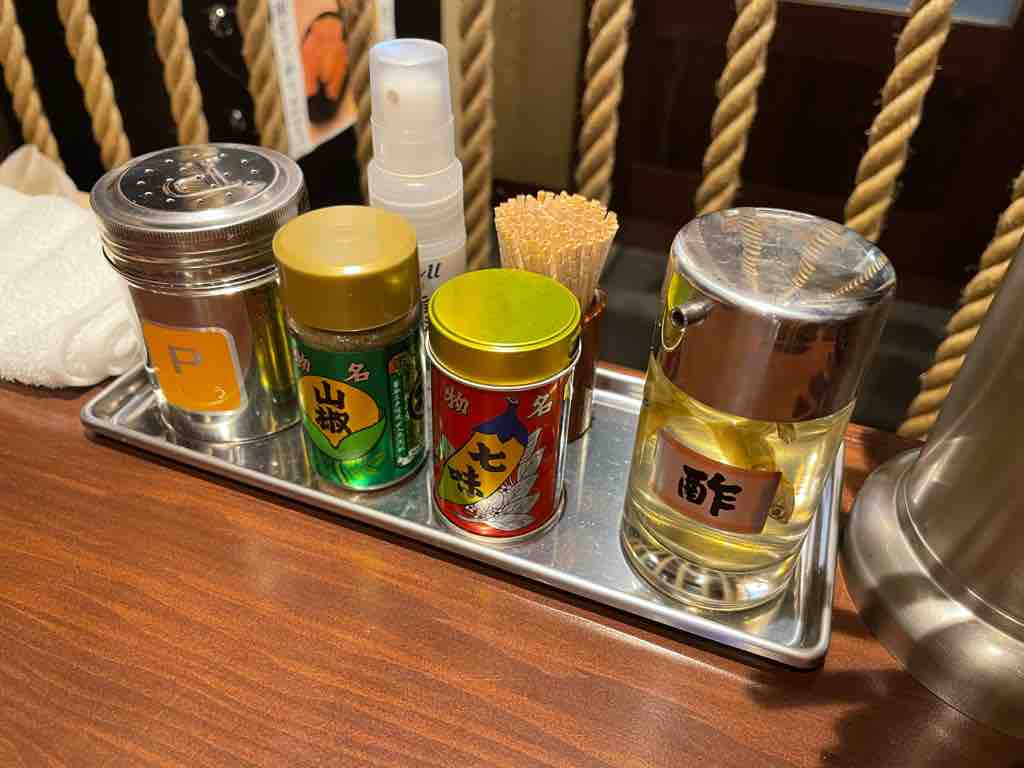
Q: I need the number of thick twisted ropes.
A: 10